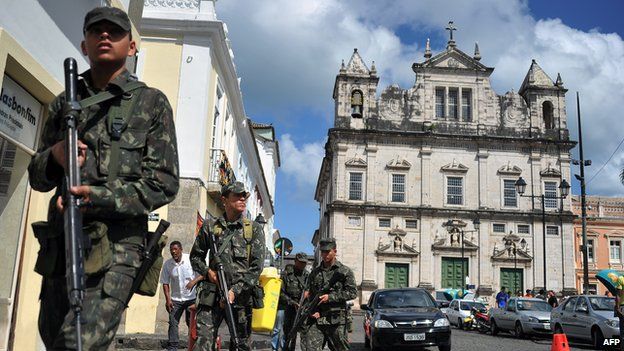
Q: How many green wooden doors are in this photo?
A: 3